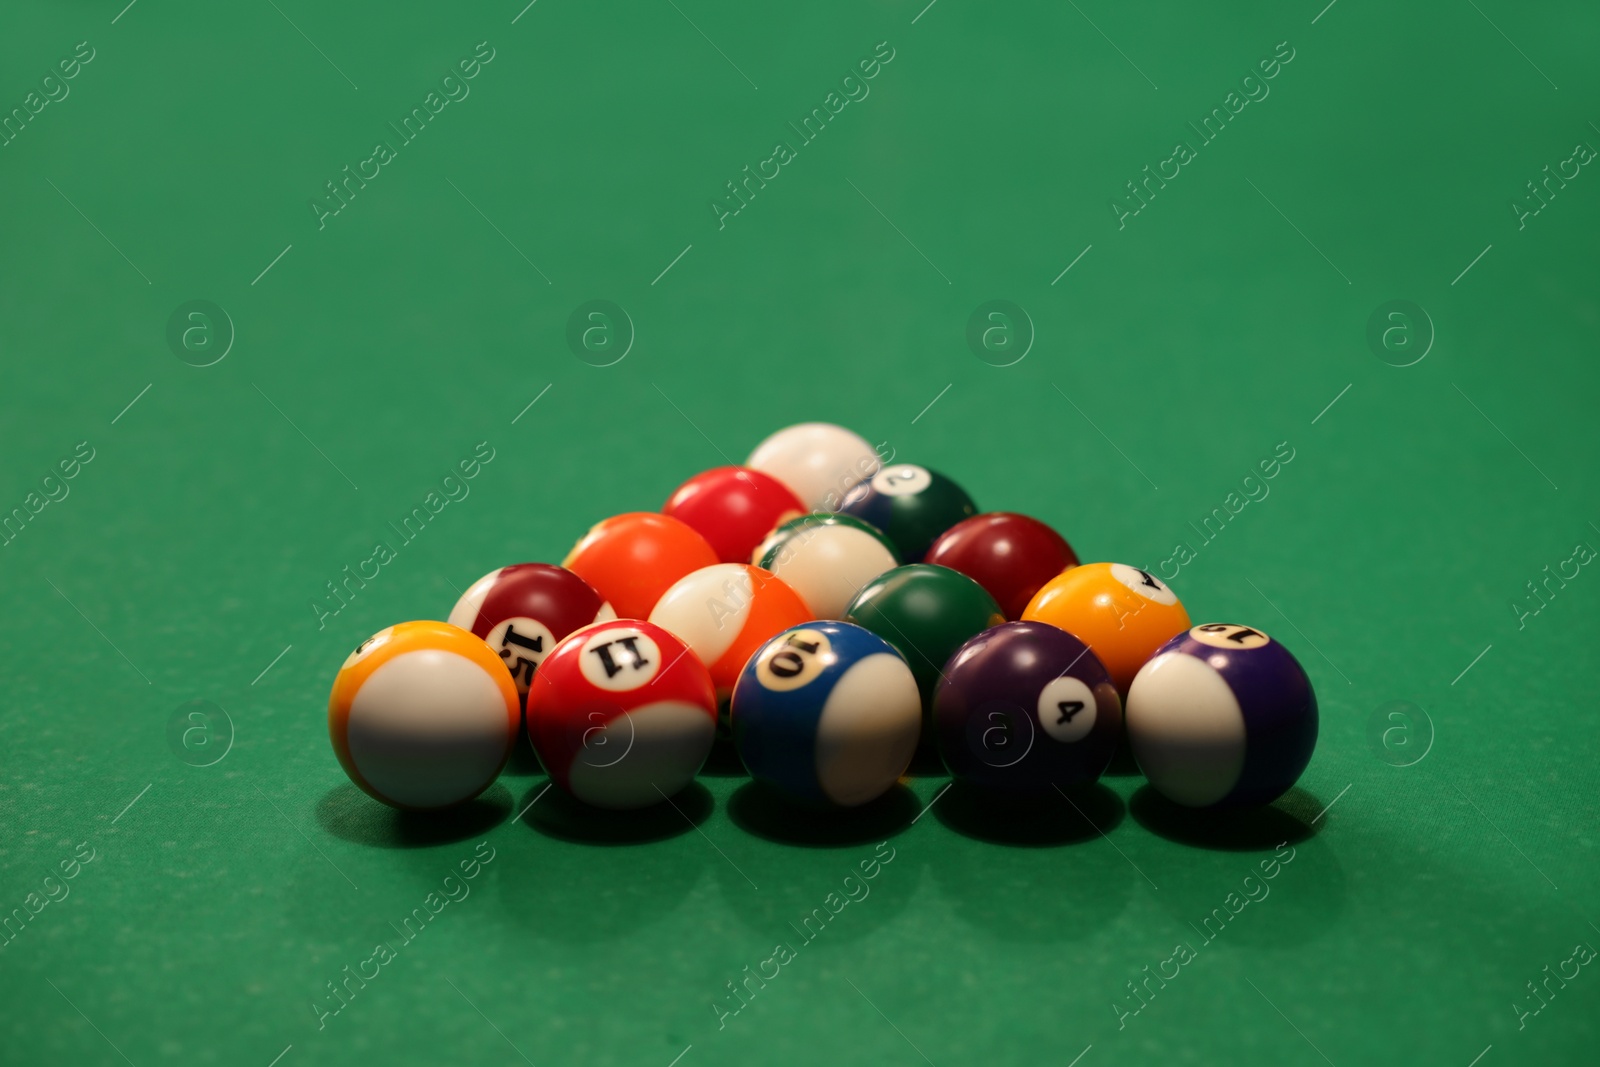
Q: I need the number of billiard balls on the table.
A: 15